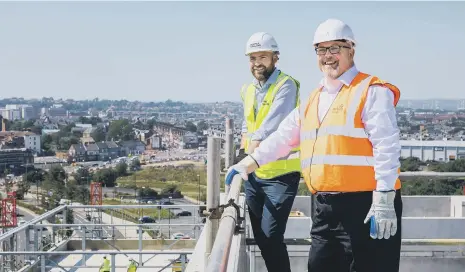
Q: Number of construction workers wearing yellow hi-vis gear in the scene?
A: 3